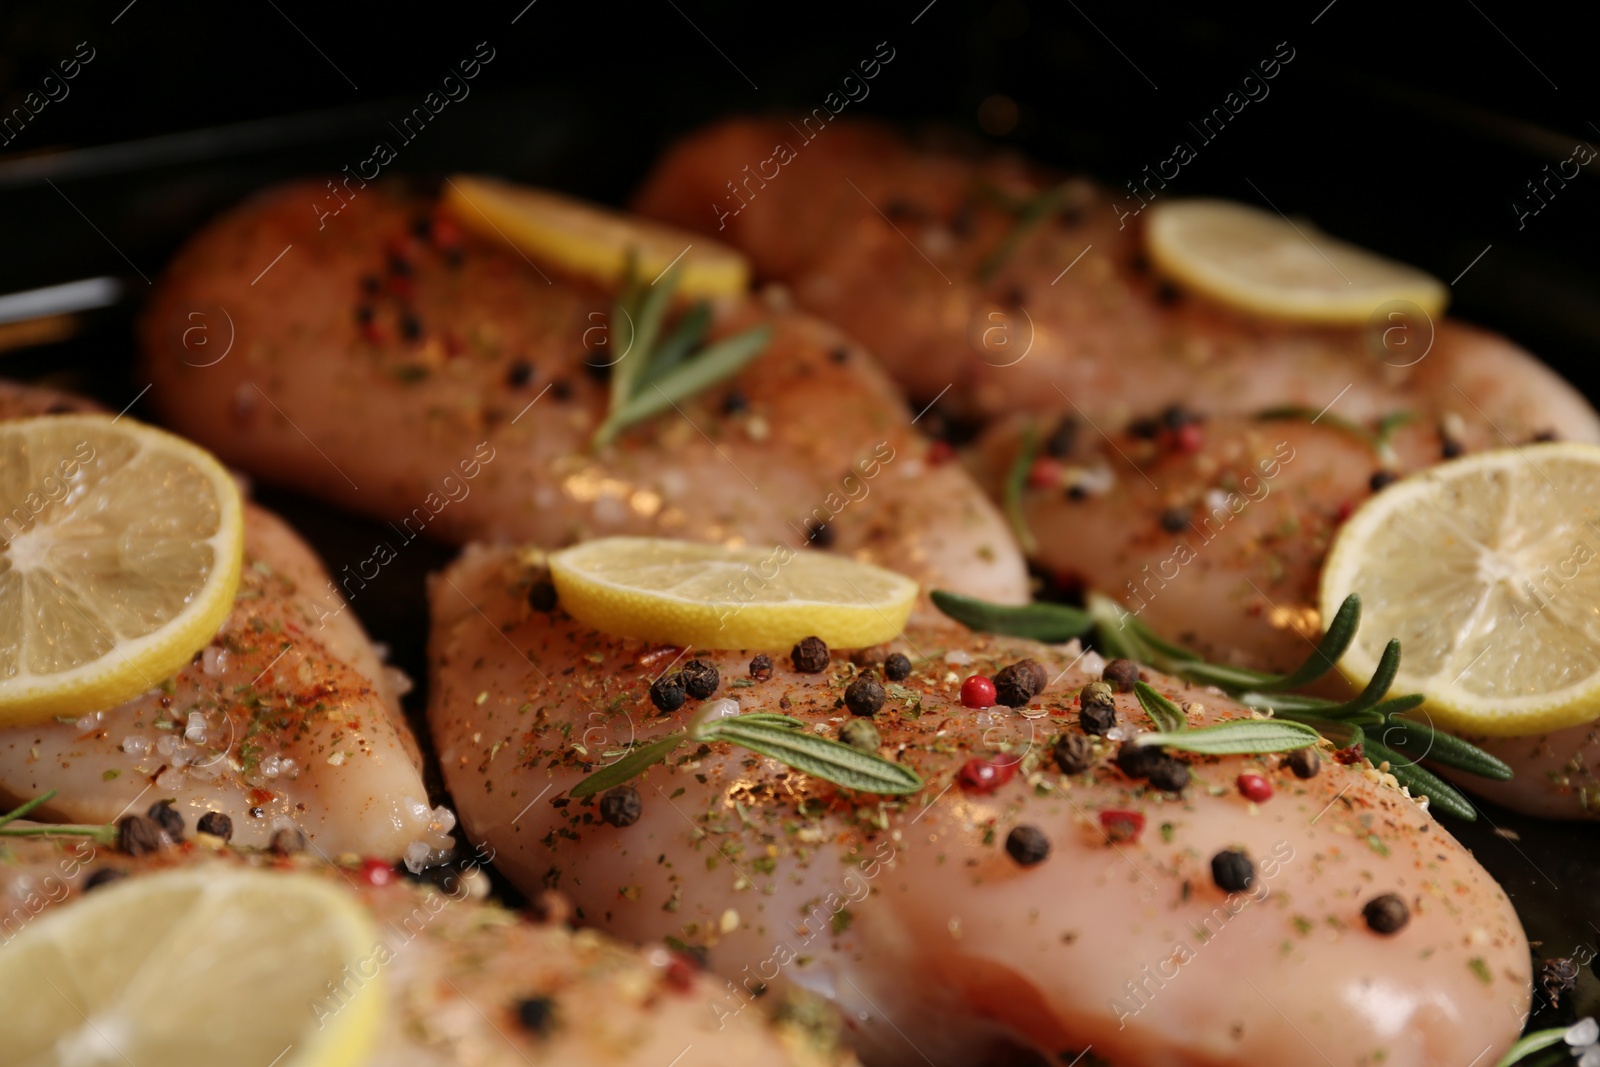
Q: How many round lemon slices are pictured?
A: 6